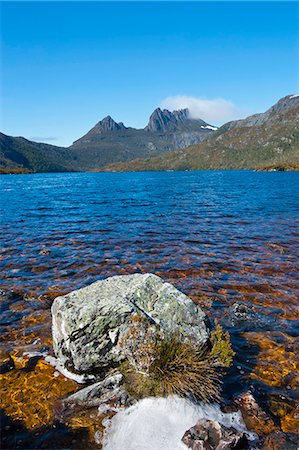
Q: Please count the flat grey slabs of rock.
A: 1